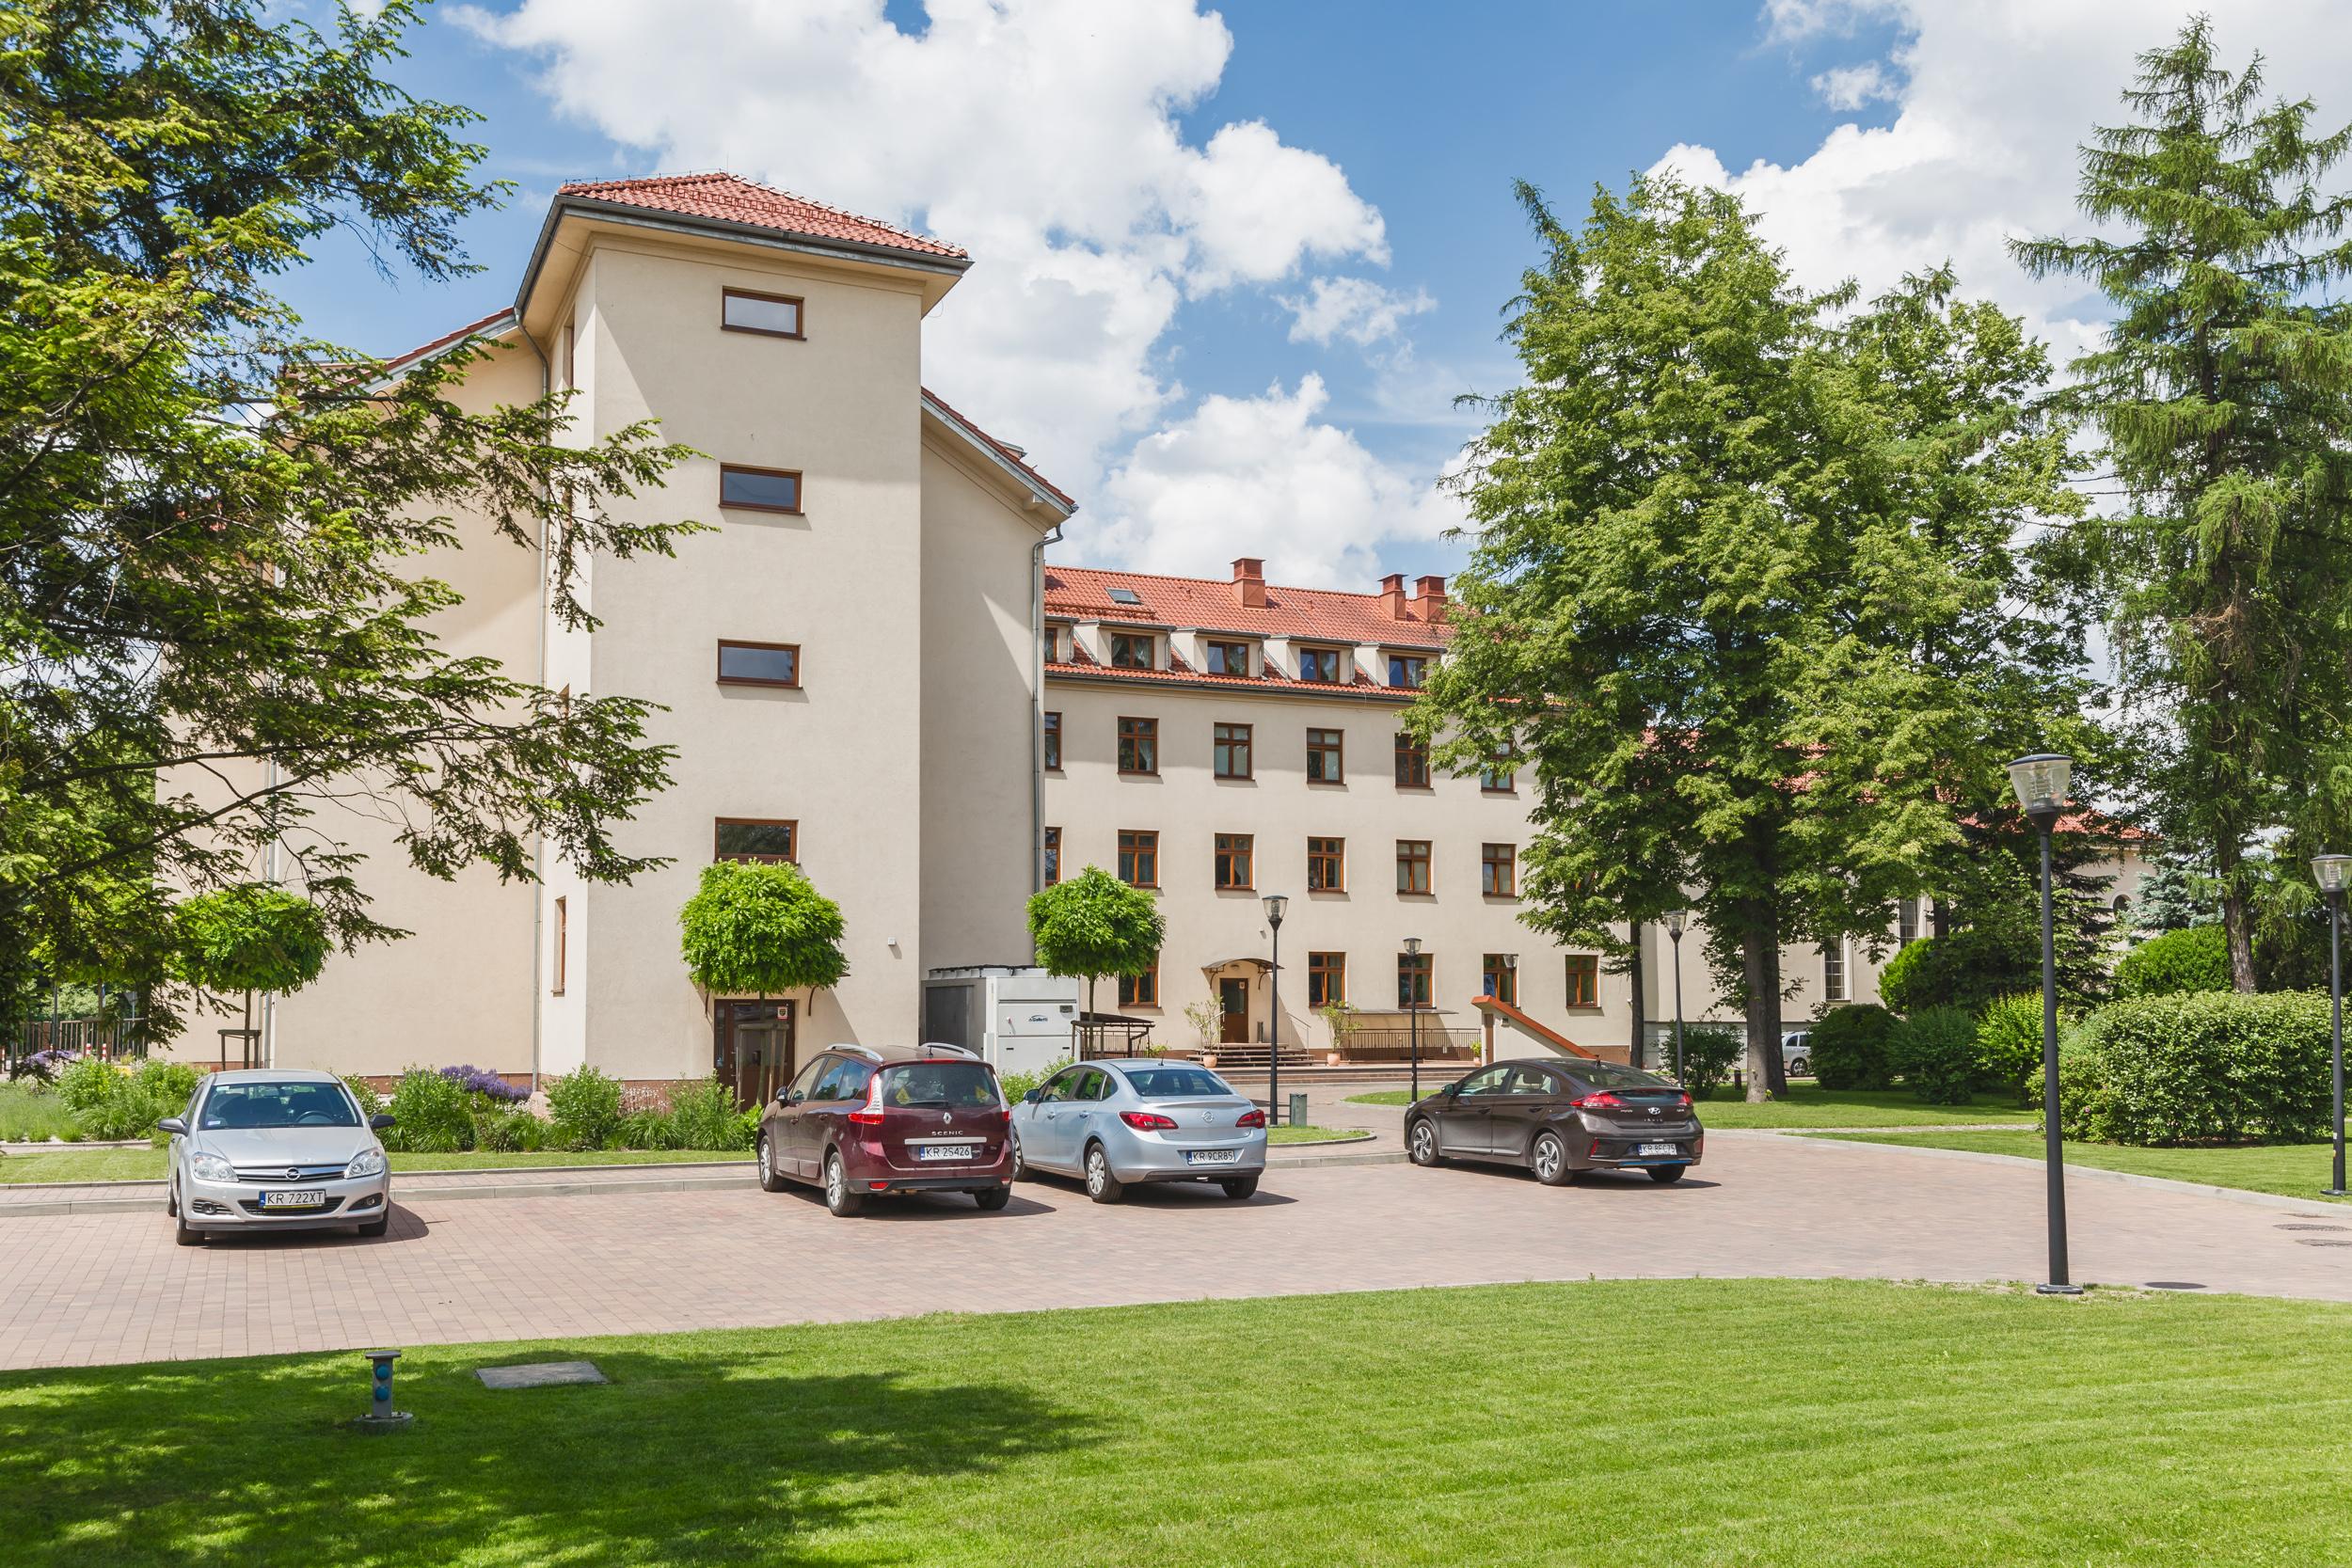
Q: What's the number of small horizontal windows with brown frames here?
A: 4